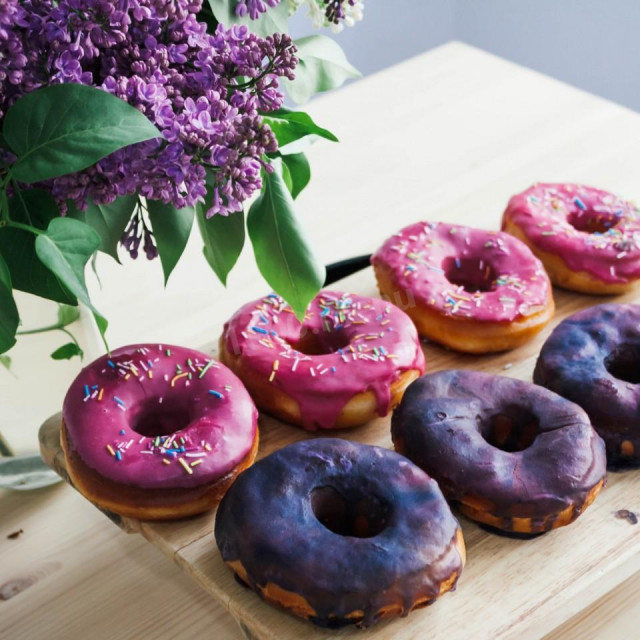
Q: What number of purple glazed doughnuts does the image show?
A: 3